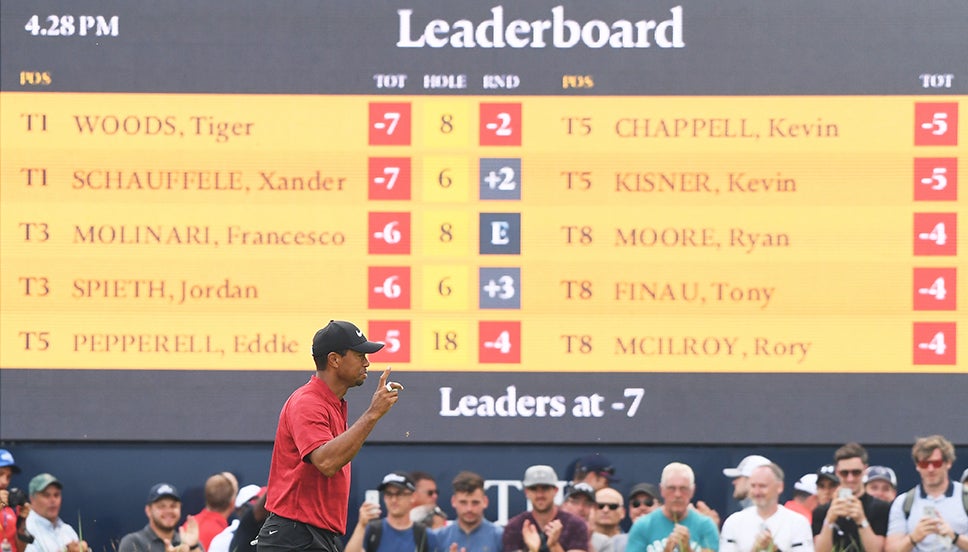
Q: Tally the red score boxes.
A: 12